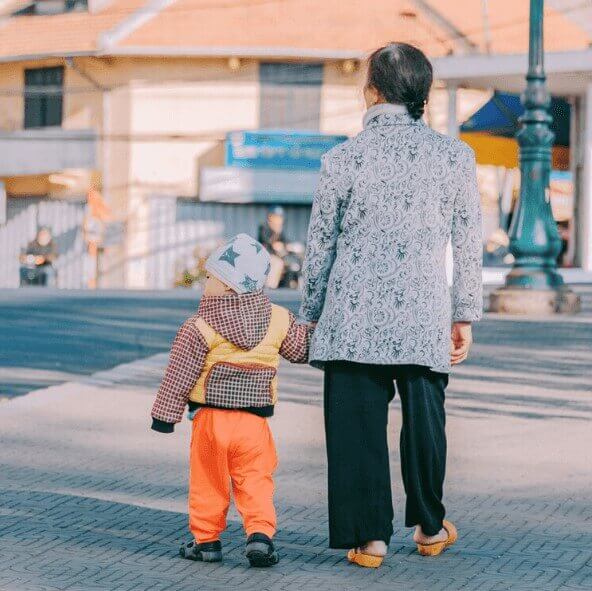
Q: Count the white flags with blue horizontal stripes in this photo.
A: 0